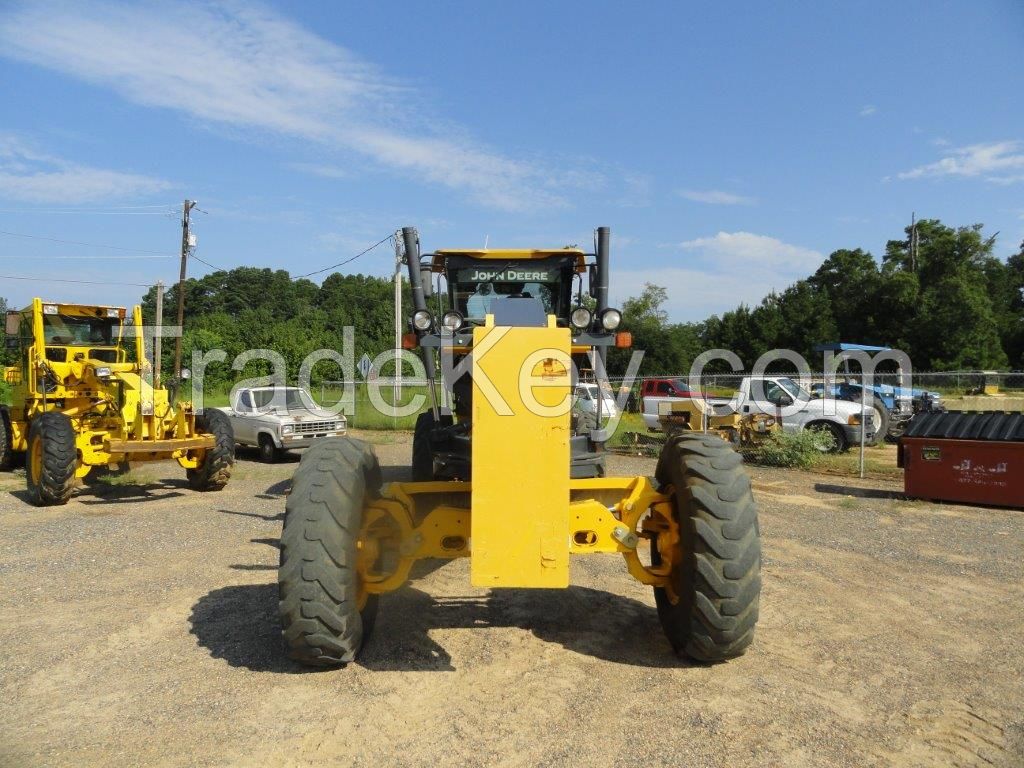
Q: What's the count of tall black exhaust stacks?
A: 2